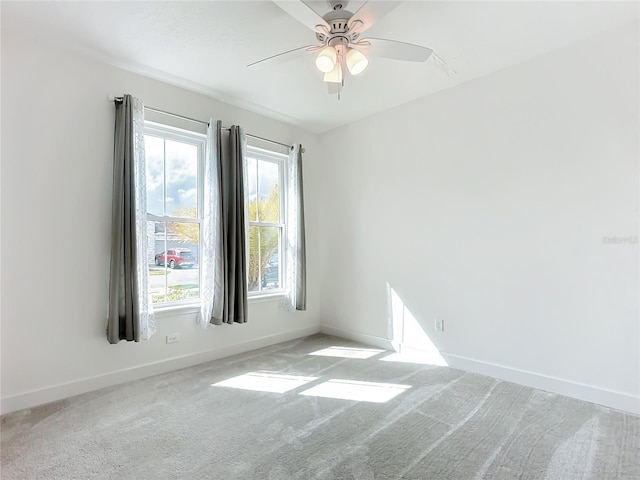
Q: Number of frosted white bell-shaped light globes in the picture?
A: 3